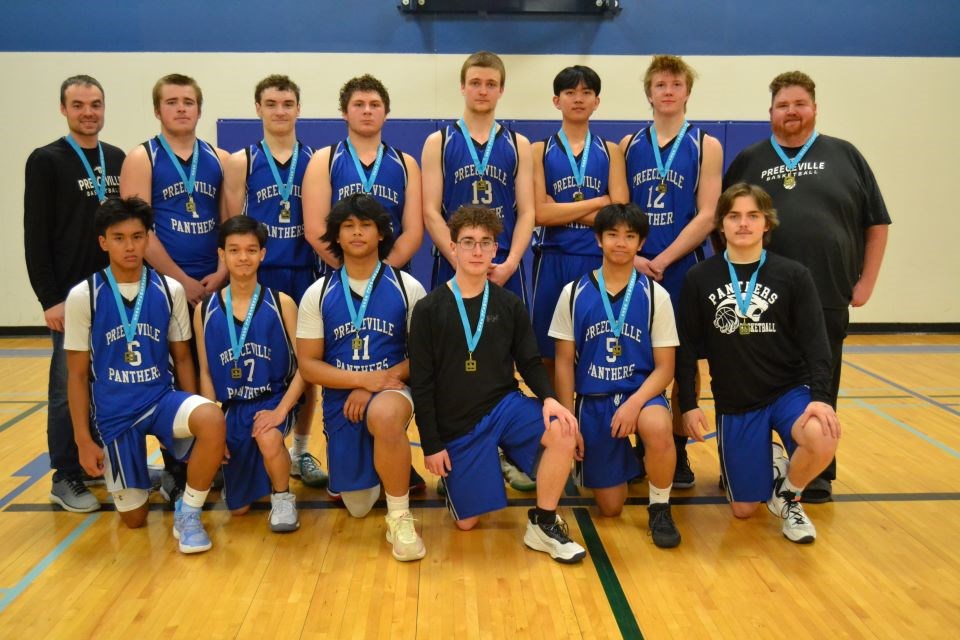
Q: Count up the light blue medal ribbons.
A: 14